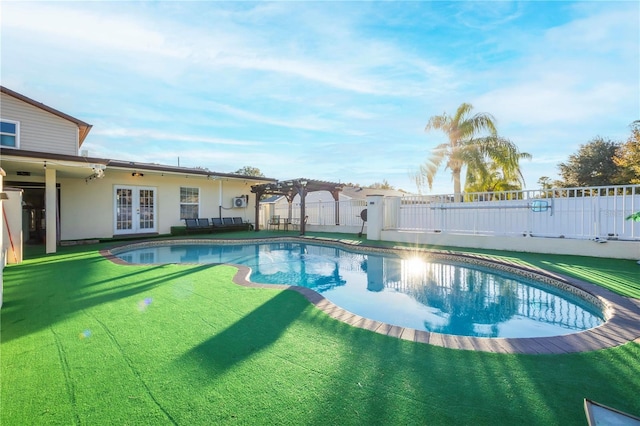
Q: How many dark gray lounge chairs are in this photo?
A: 5